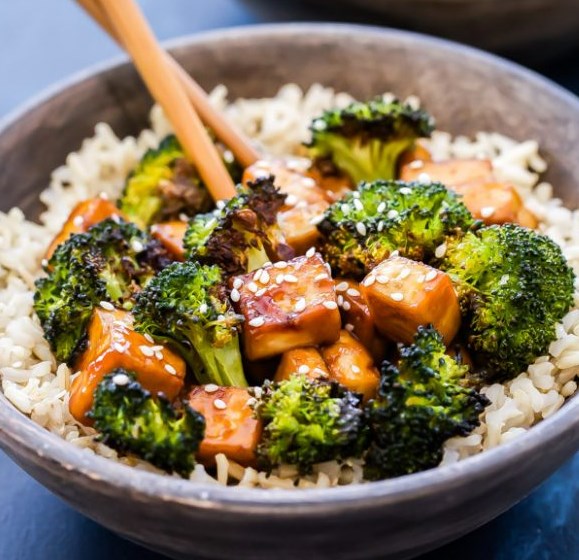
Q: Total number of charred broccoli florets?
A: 10